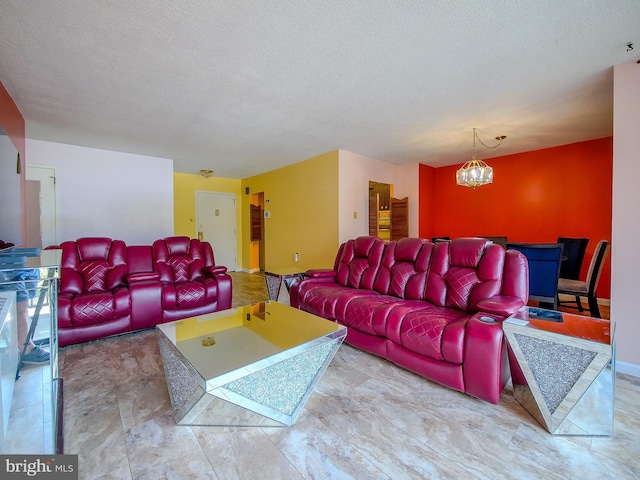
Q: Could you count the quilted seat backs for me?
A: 5